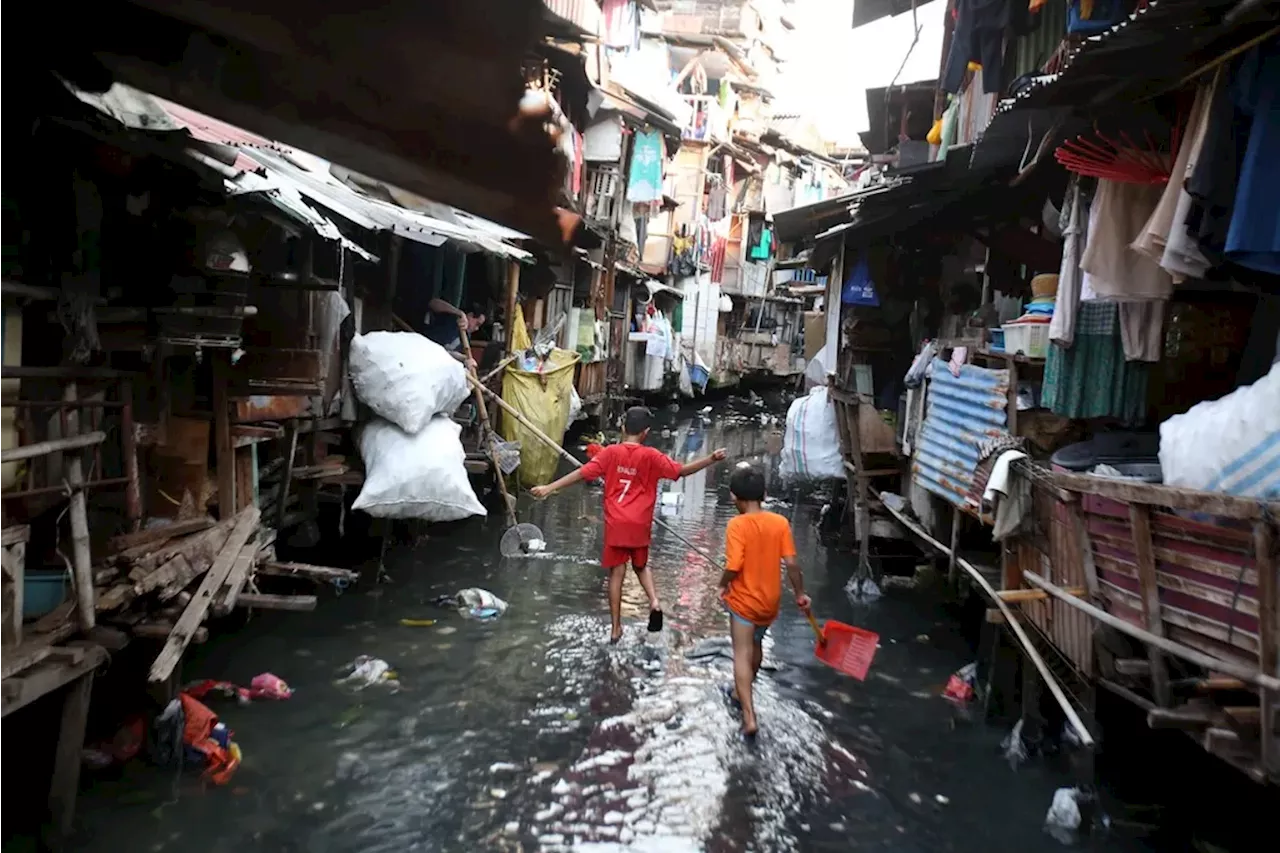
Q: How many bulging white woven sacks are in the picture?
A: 4